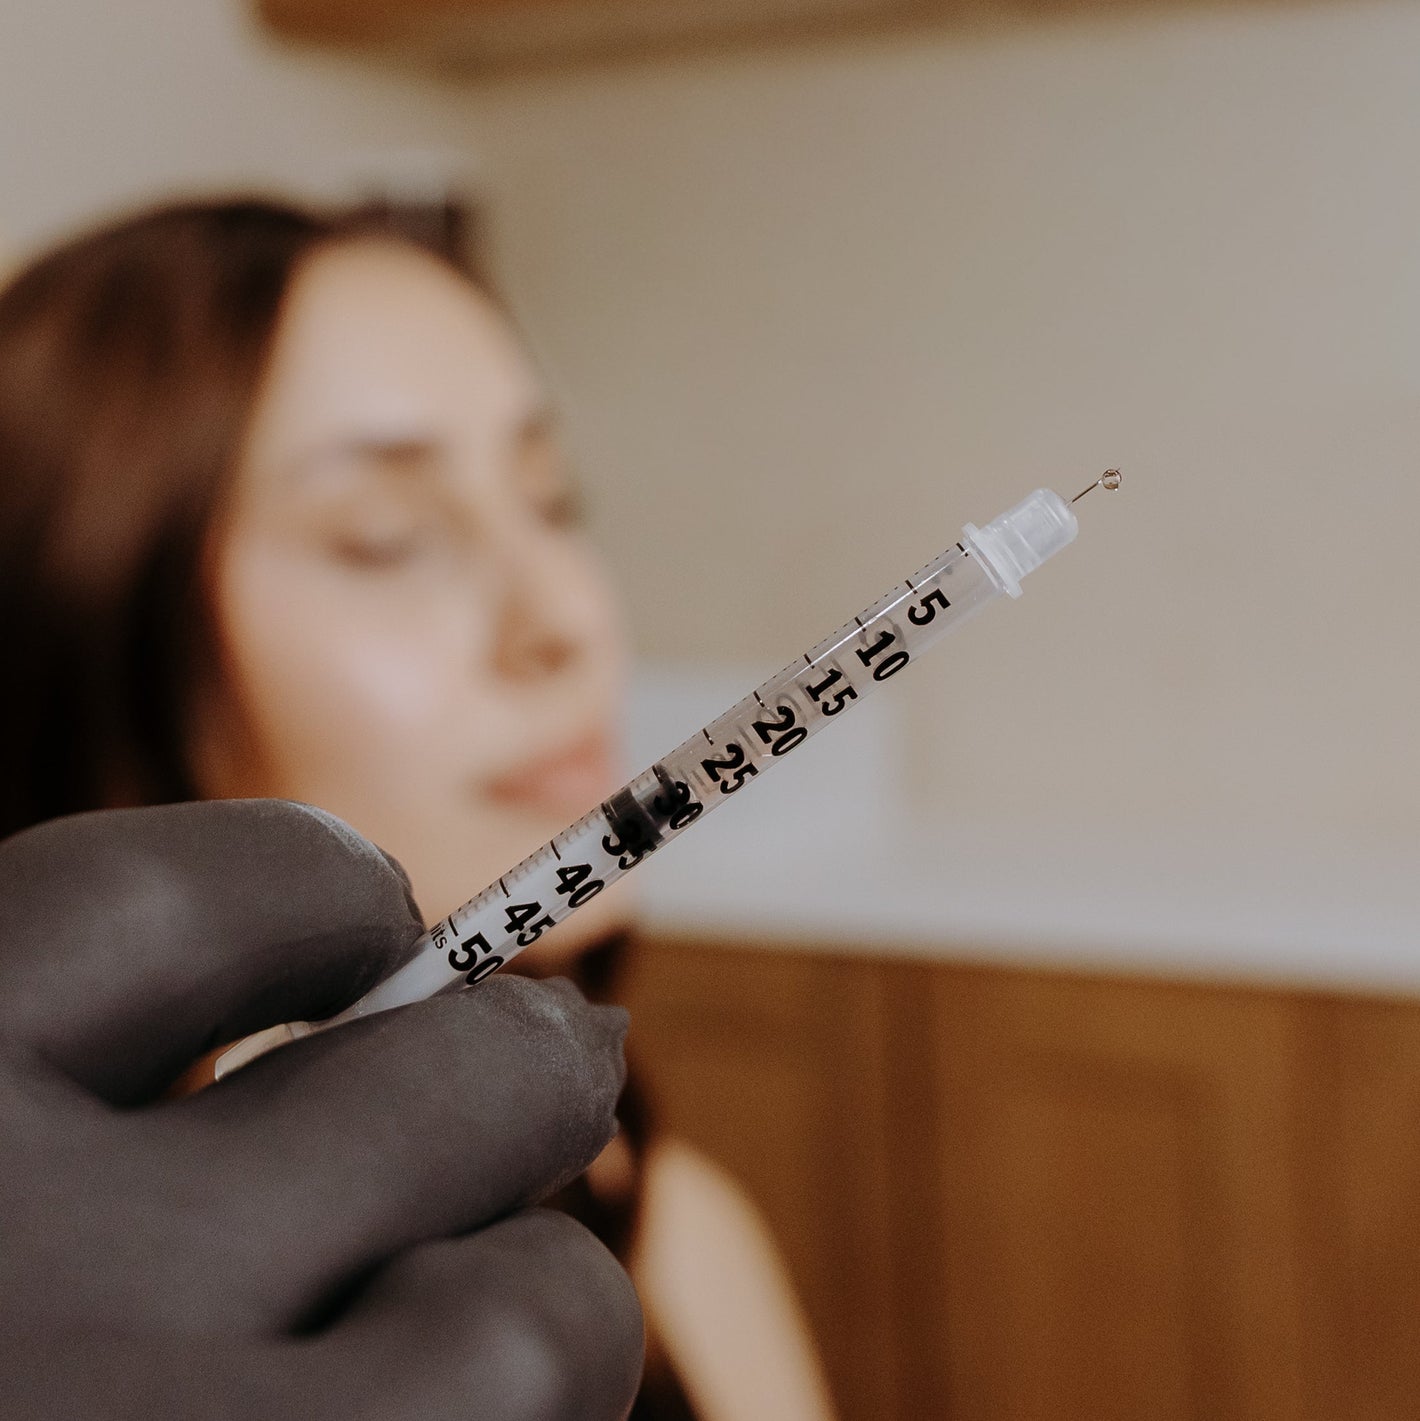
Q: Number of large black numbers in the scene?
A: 10